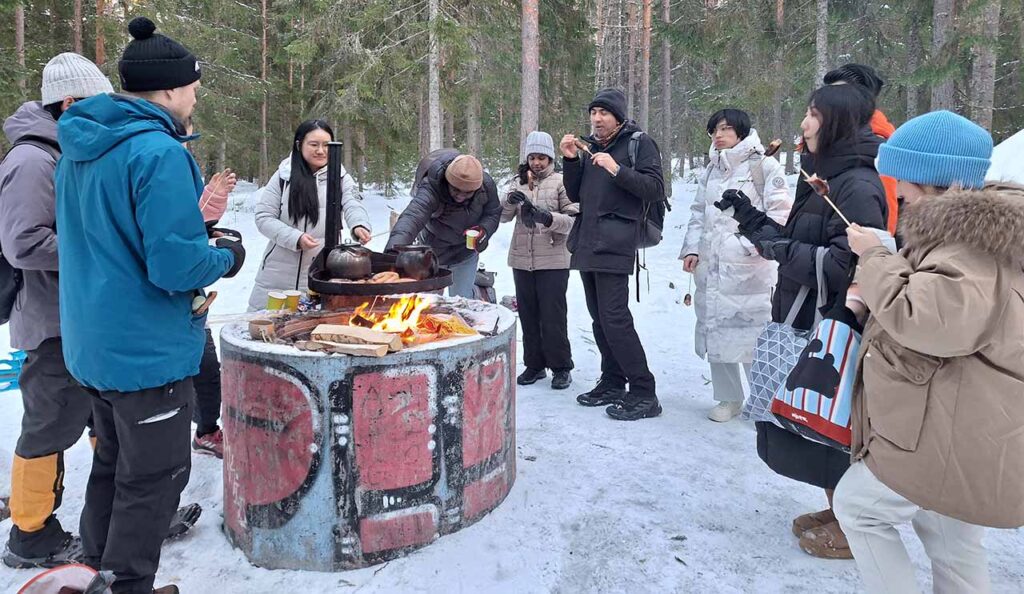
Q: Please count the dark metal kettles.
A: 2